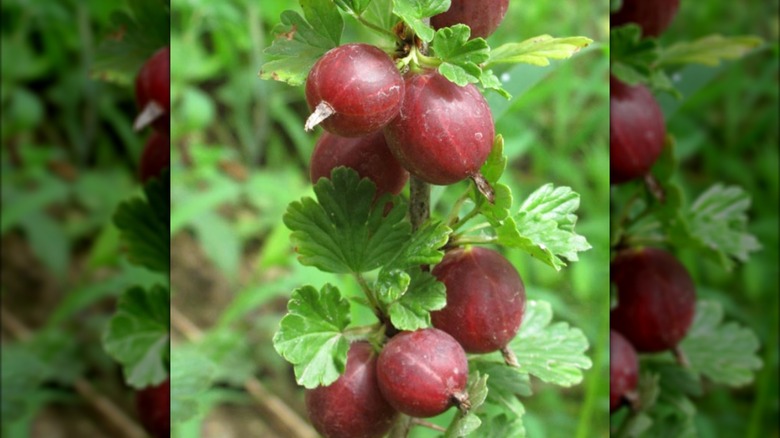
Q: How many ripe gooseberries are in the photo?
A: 7